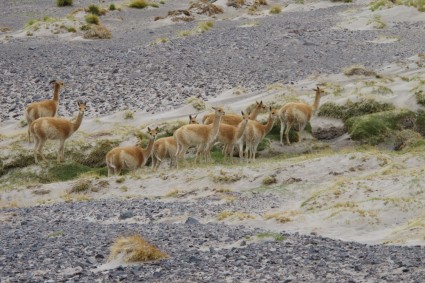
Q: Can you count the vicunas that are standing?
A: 9